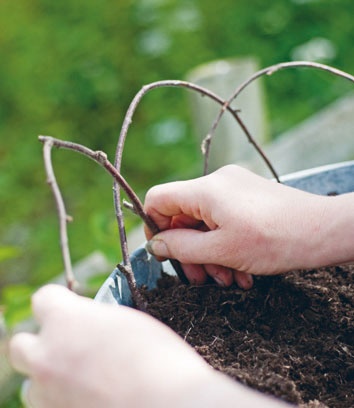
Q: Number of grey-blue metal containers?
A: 1